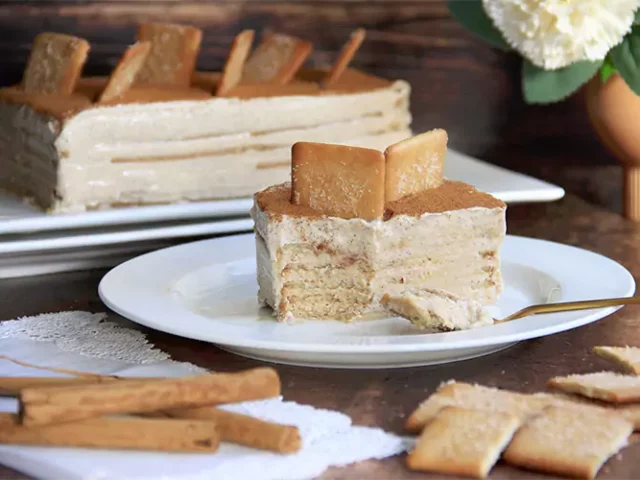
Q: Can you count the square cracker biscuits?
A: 14